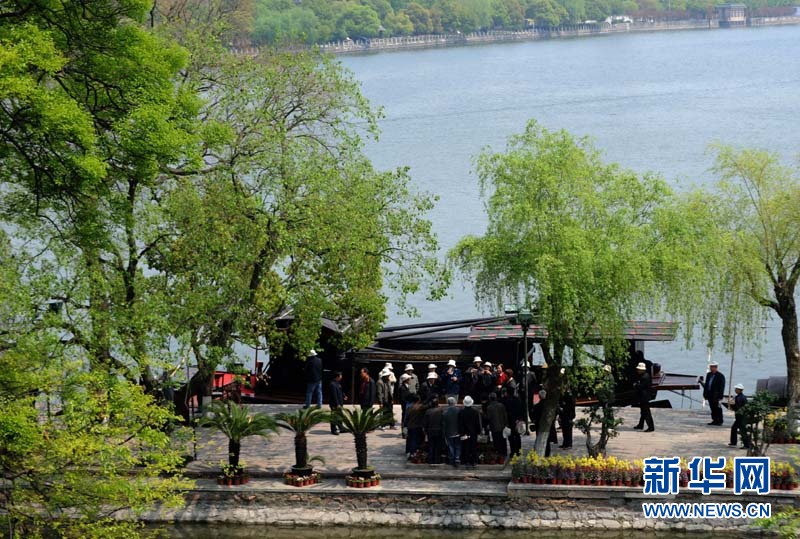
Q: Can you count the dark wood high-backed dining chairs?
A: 0